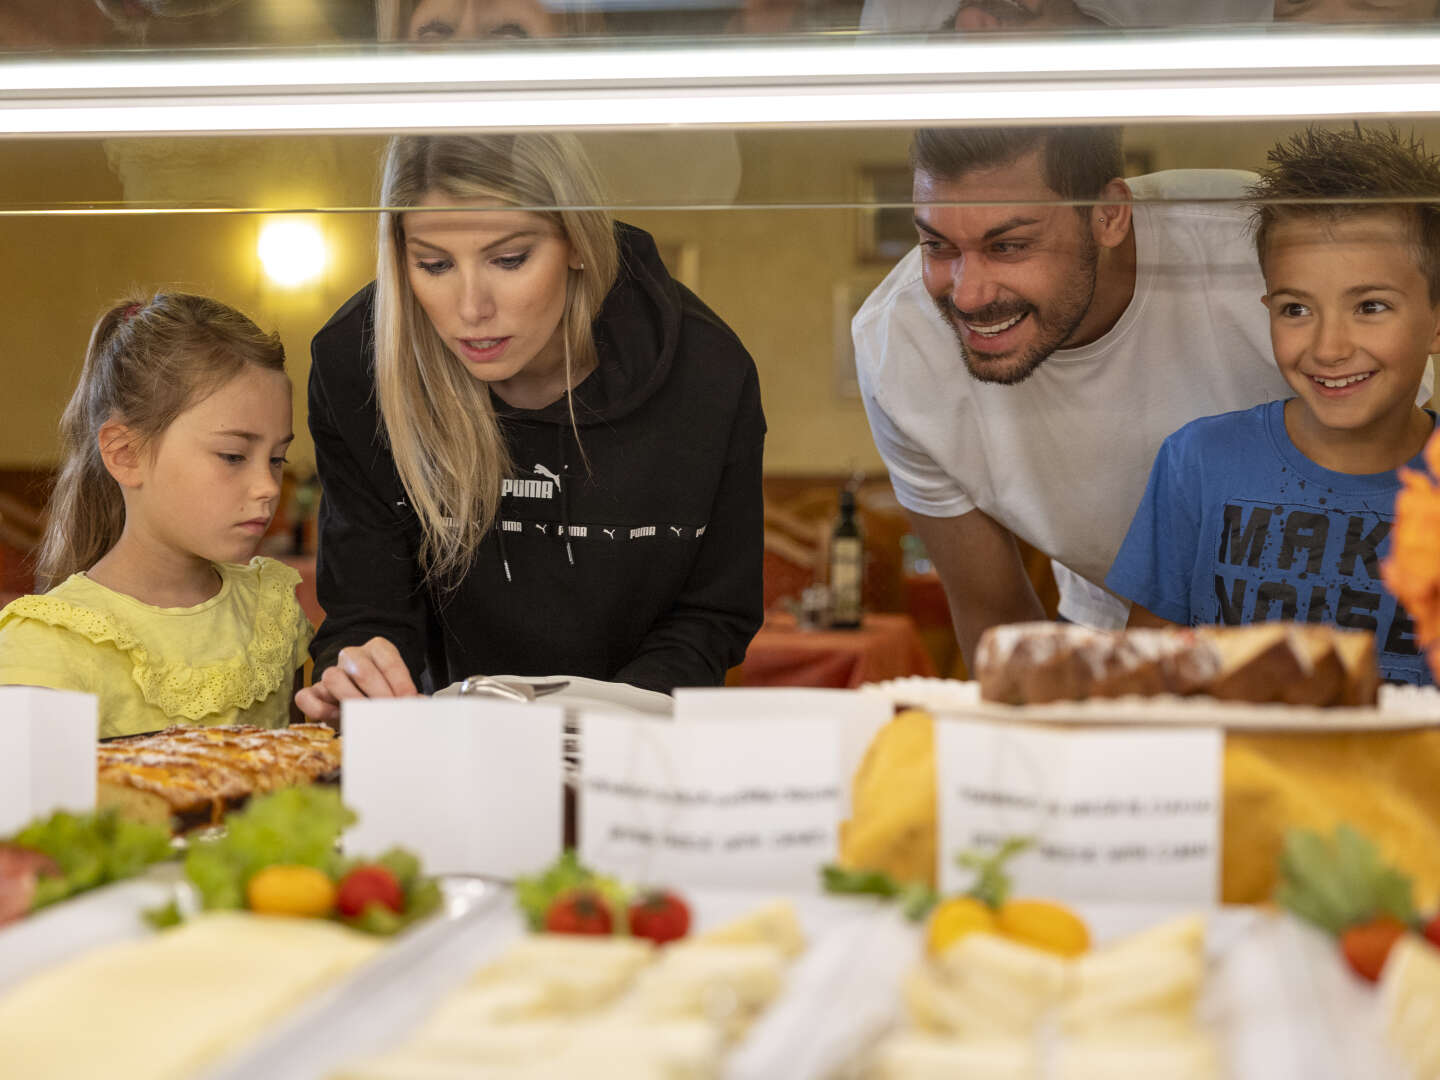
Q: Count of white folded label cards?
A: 5